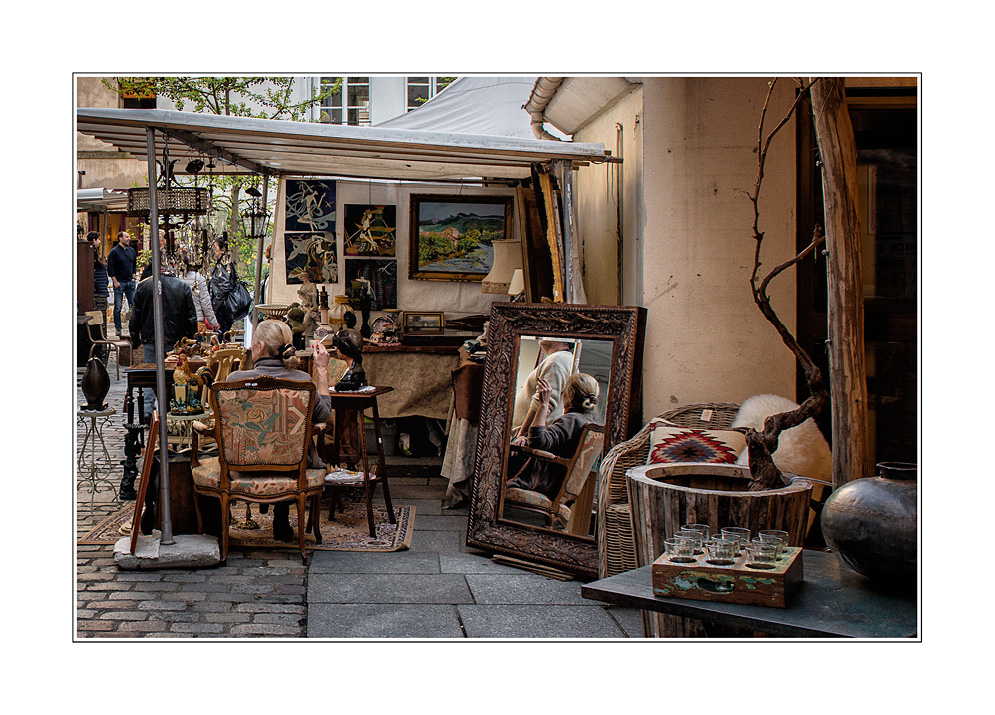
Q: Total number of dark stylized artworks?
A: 4